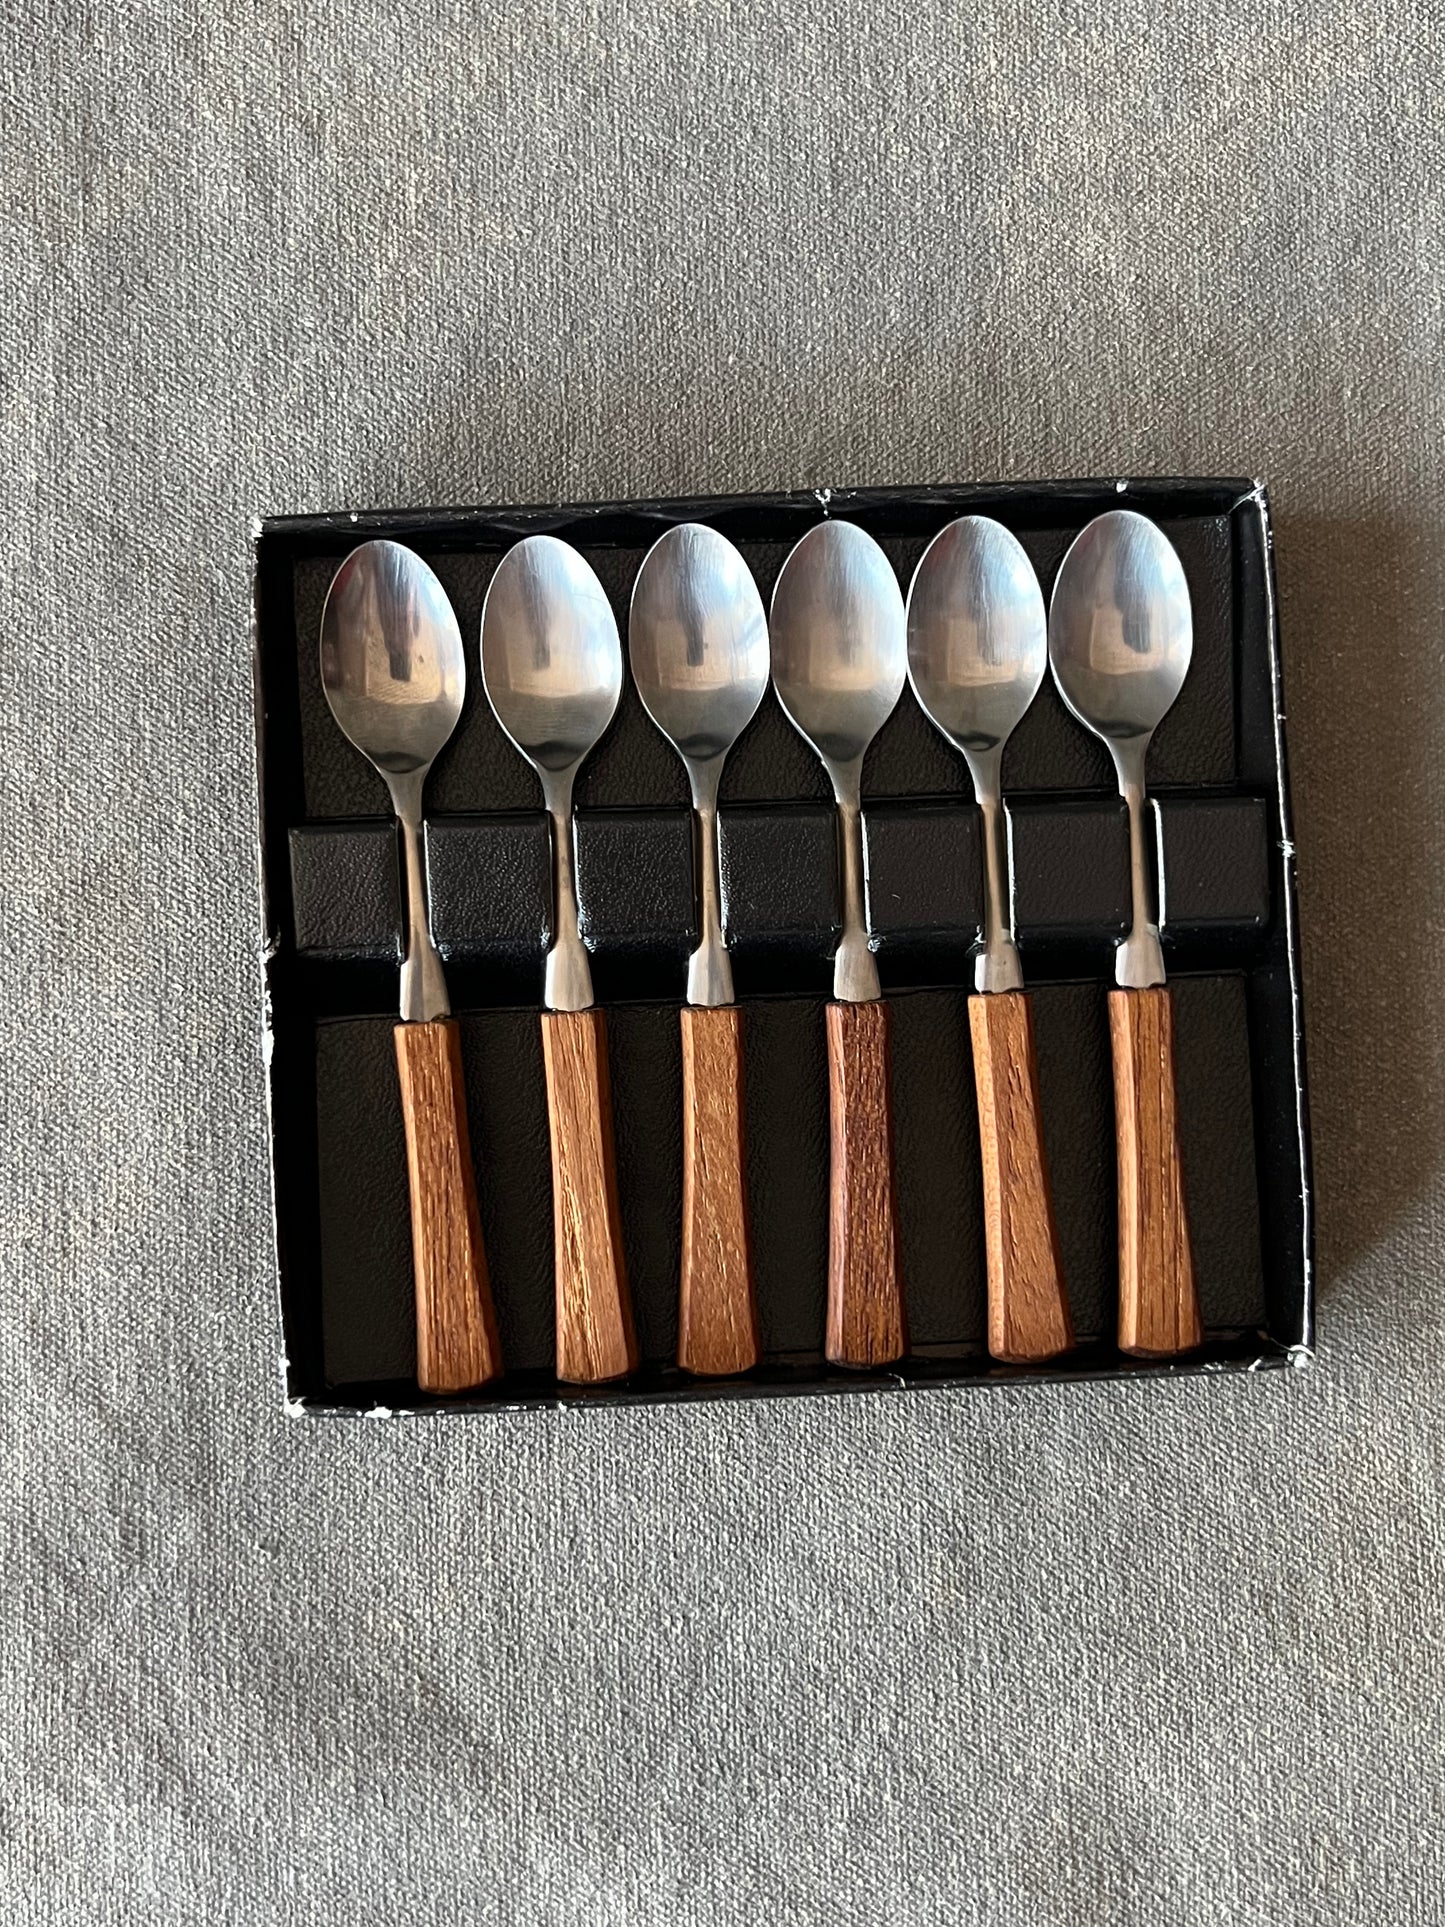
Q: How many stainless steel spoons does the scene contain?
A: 6